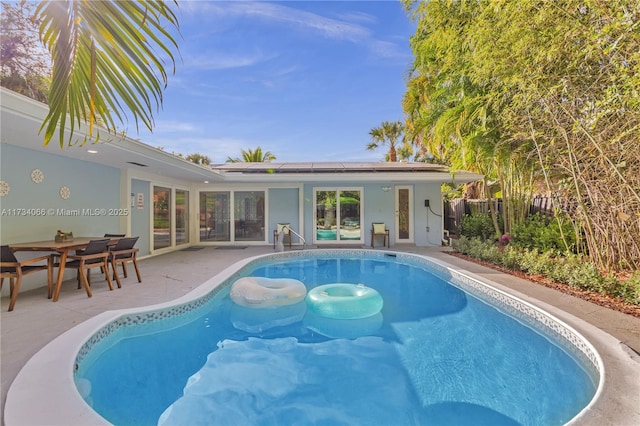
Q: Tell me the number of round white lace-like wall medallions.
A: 3